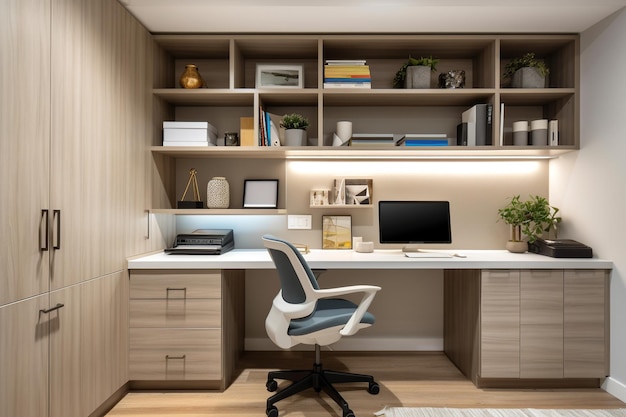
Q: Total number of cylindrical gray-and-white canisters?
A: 2